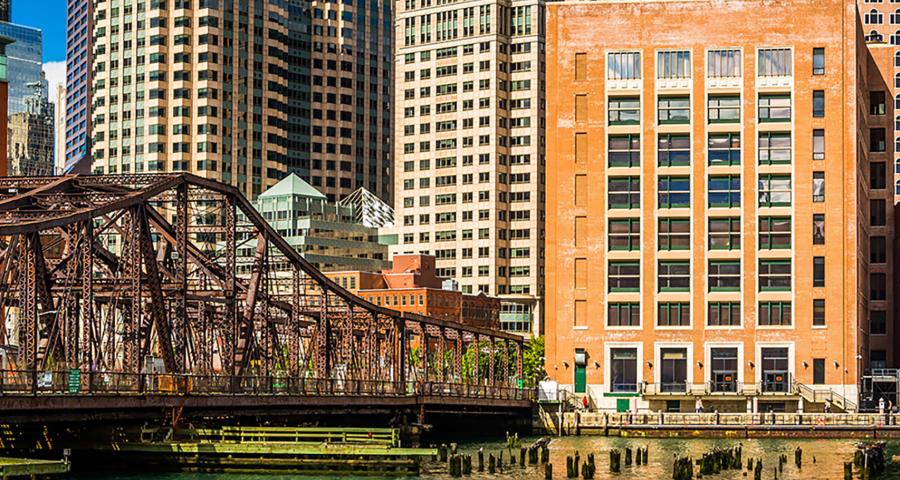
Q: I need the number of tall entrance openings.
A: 4